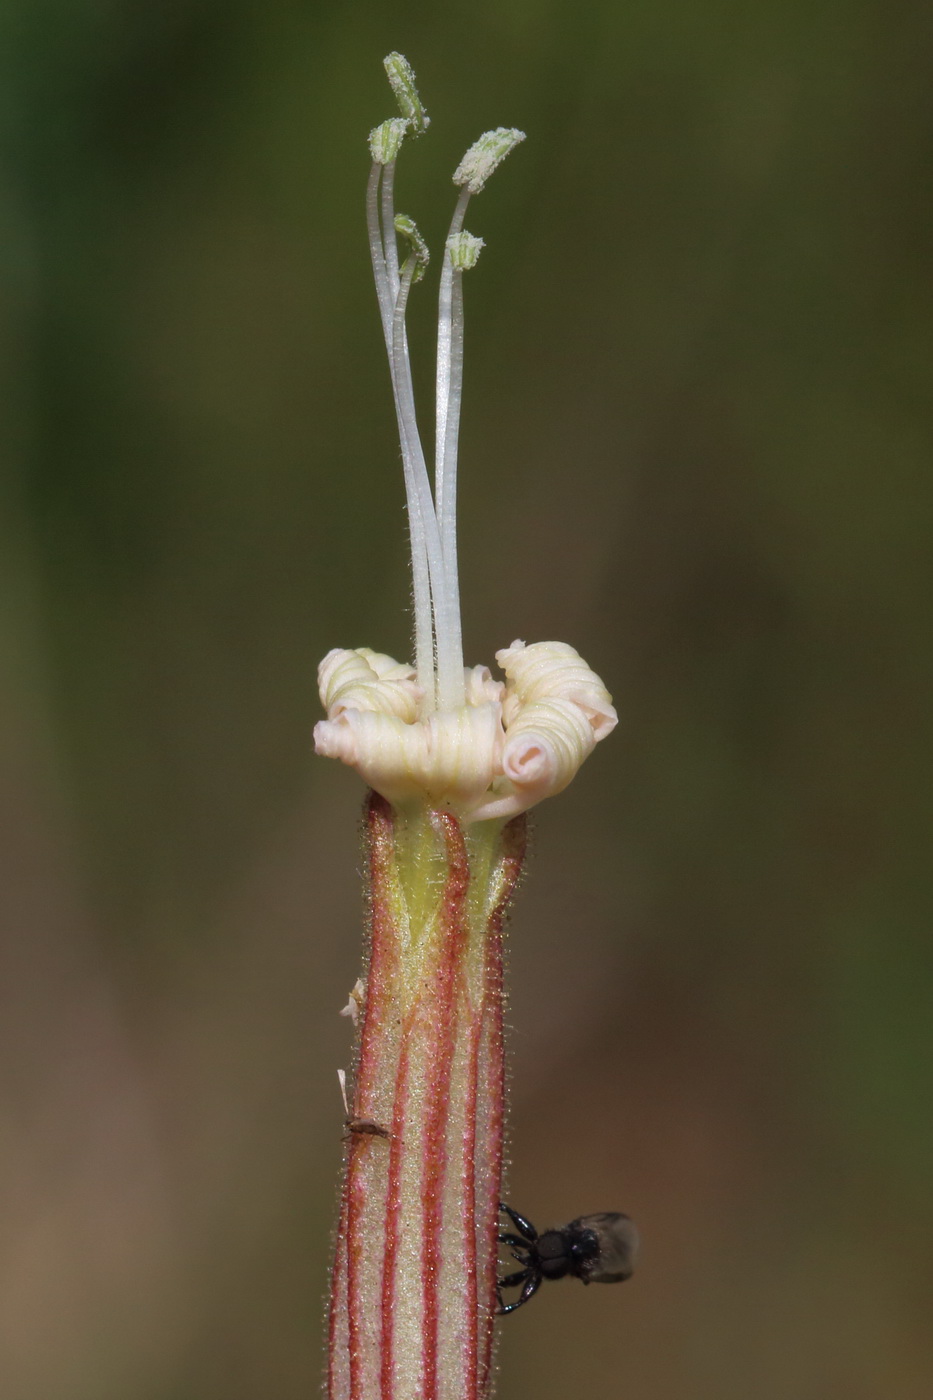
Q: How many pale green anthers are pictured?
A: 5